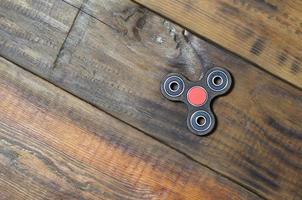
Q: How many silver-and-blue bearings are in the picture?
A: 3